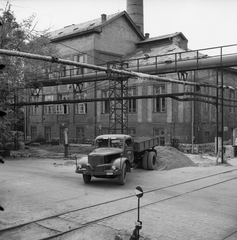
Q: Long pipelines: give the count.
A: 3